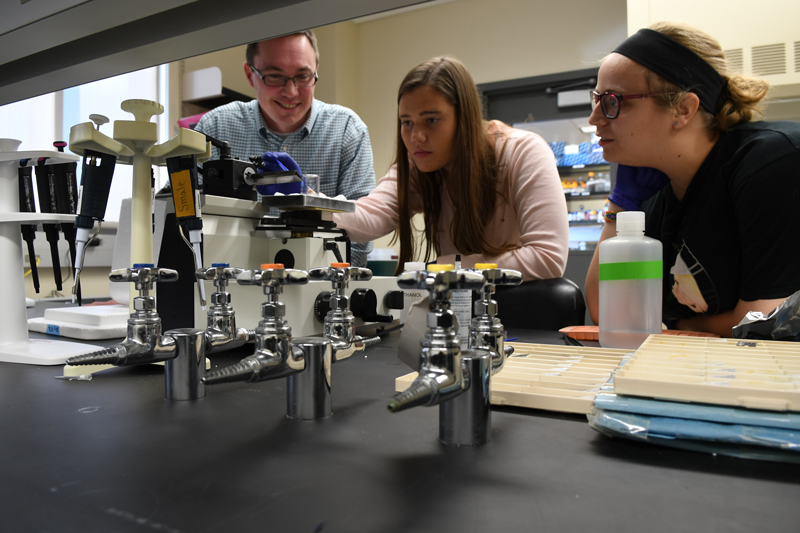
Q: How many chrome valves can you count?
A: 6